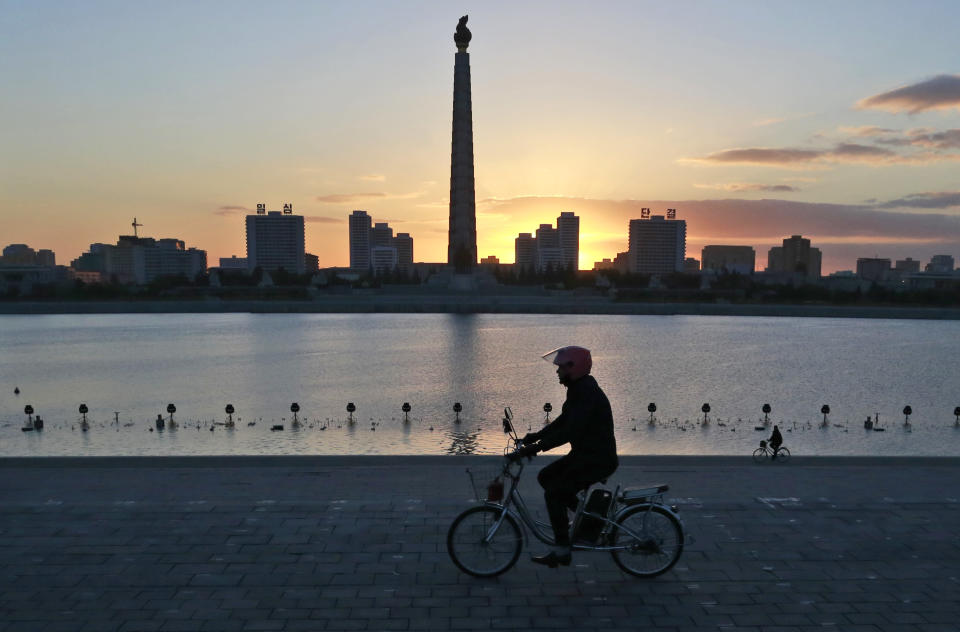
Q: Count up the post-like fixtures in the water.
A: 15